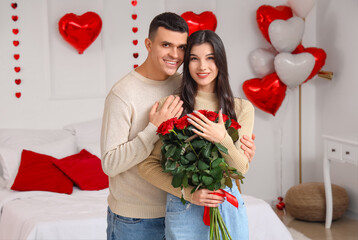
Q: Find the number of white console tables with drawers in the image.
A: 1